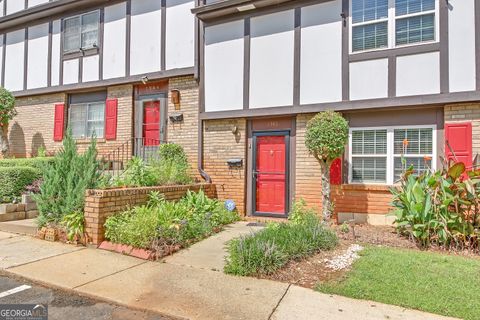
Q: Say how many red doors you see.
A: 2